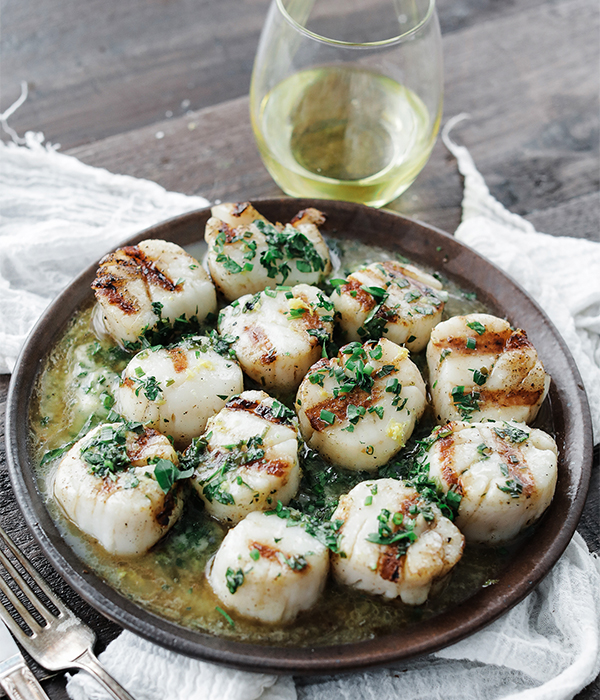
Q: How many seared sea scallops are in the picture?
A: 12